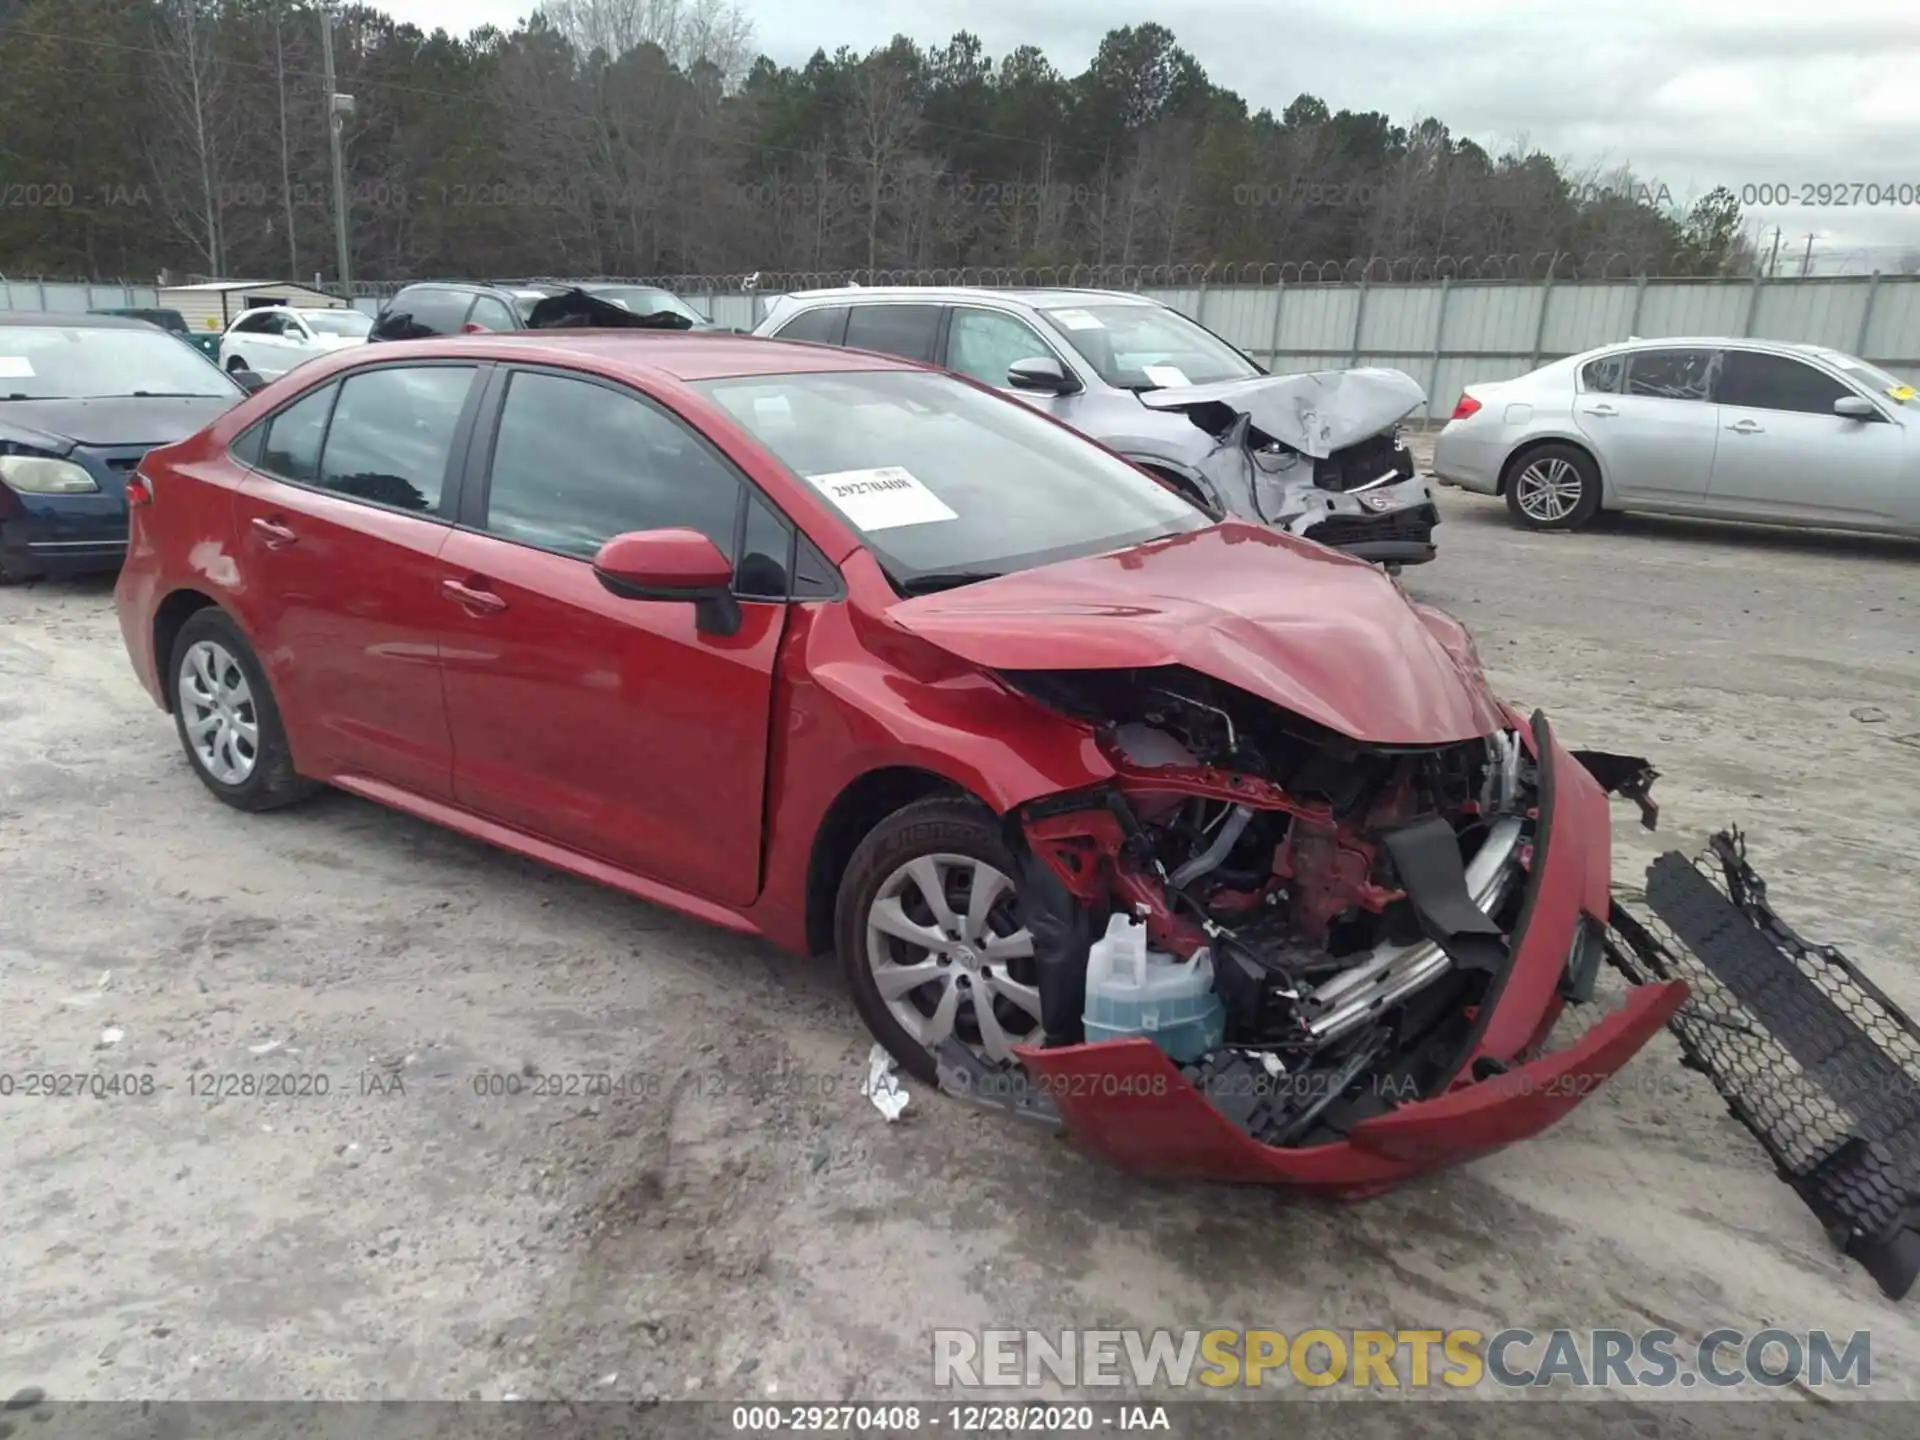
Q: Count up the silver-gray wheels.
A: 3